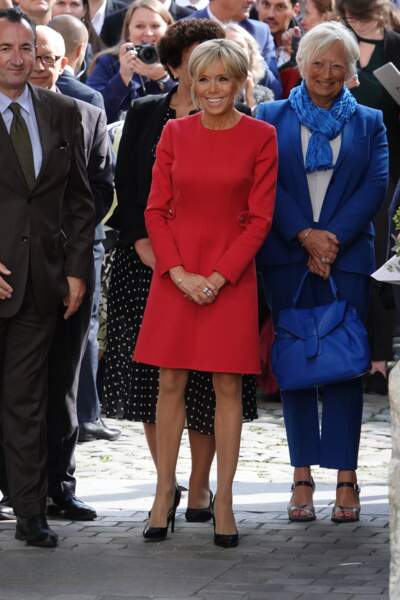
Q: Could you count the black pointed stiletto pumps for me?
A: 2